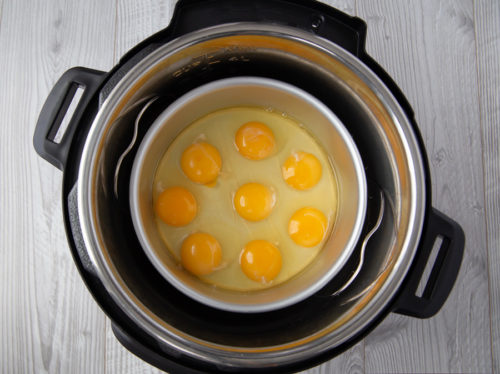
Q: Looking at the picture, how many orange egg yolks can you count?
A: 8